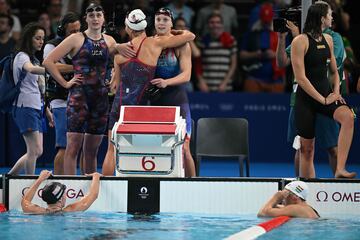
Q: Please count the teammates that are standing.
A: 3